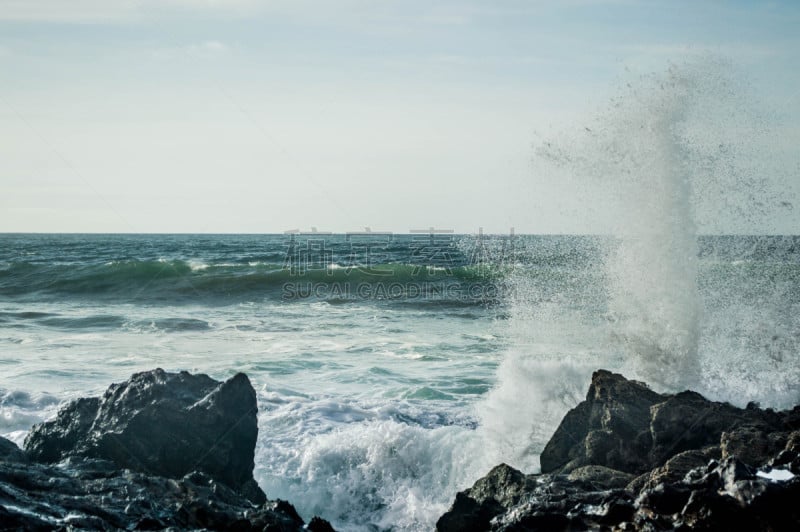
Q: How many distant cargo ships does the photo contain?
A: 0